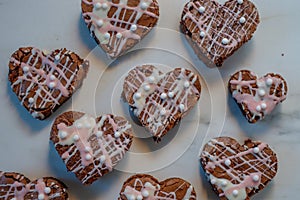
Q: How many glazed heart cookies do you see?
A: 9